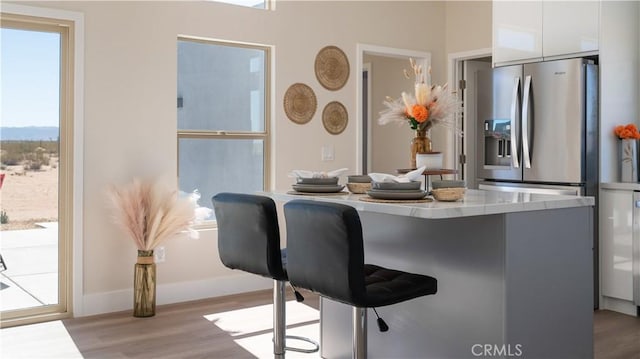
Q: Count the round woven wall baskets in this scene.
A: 3